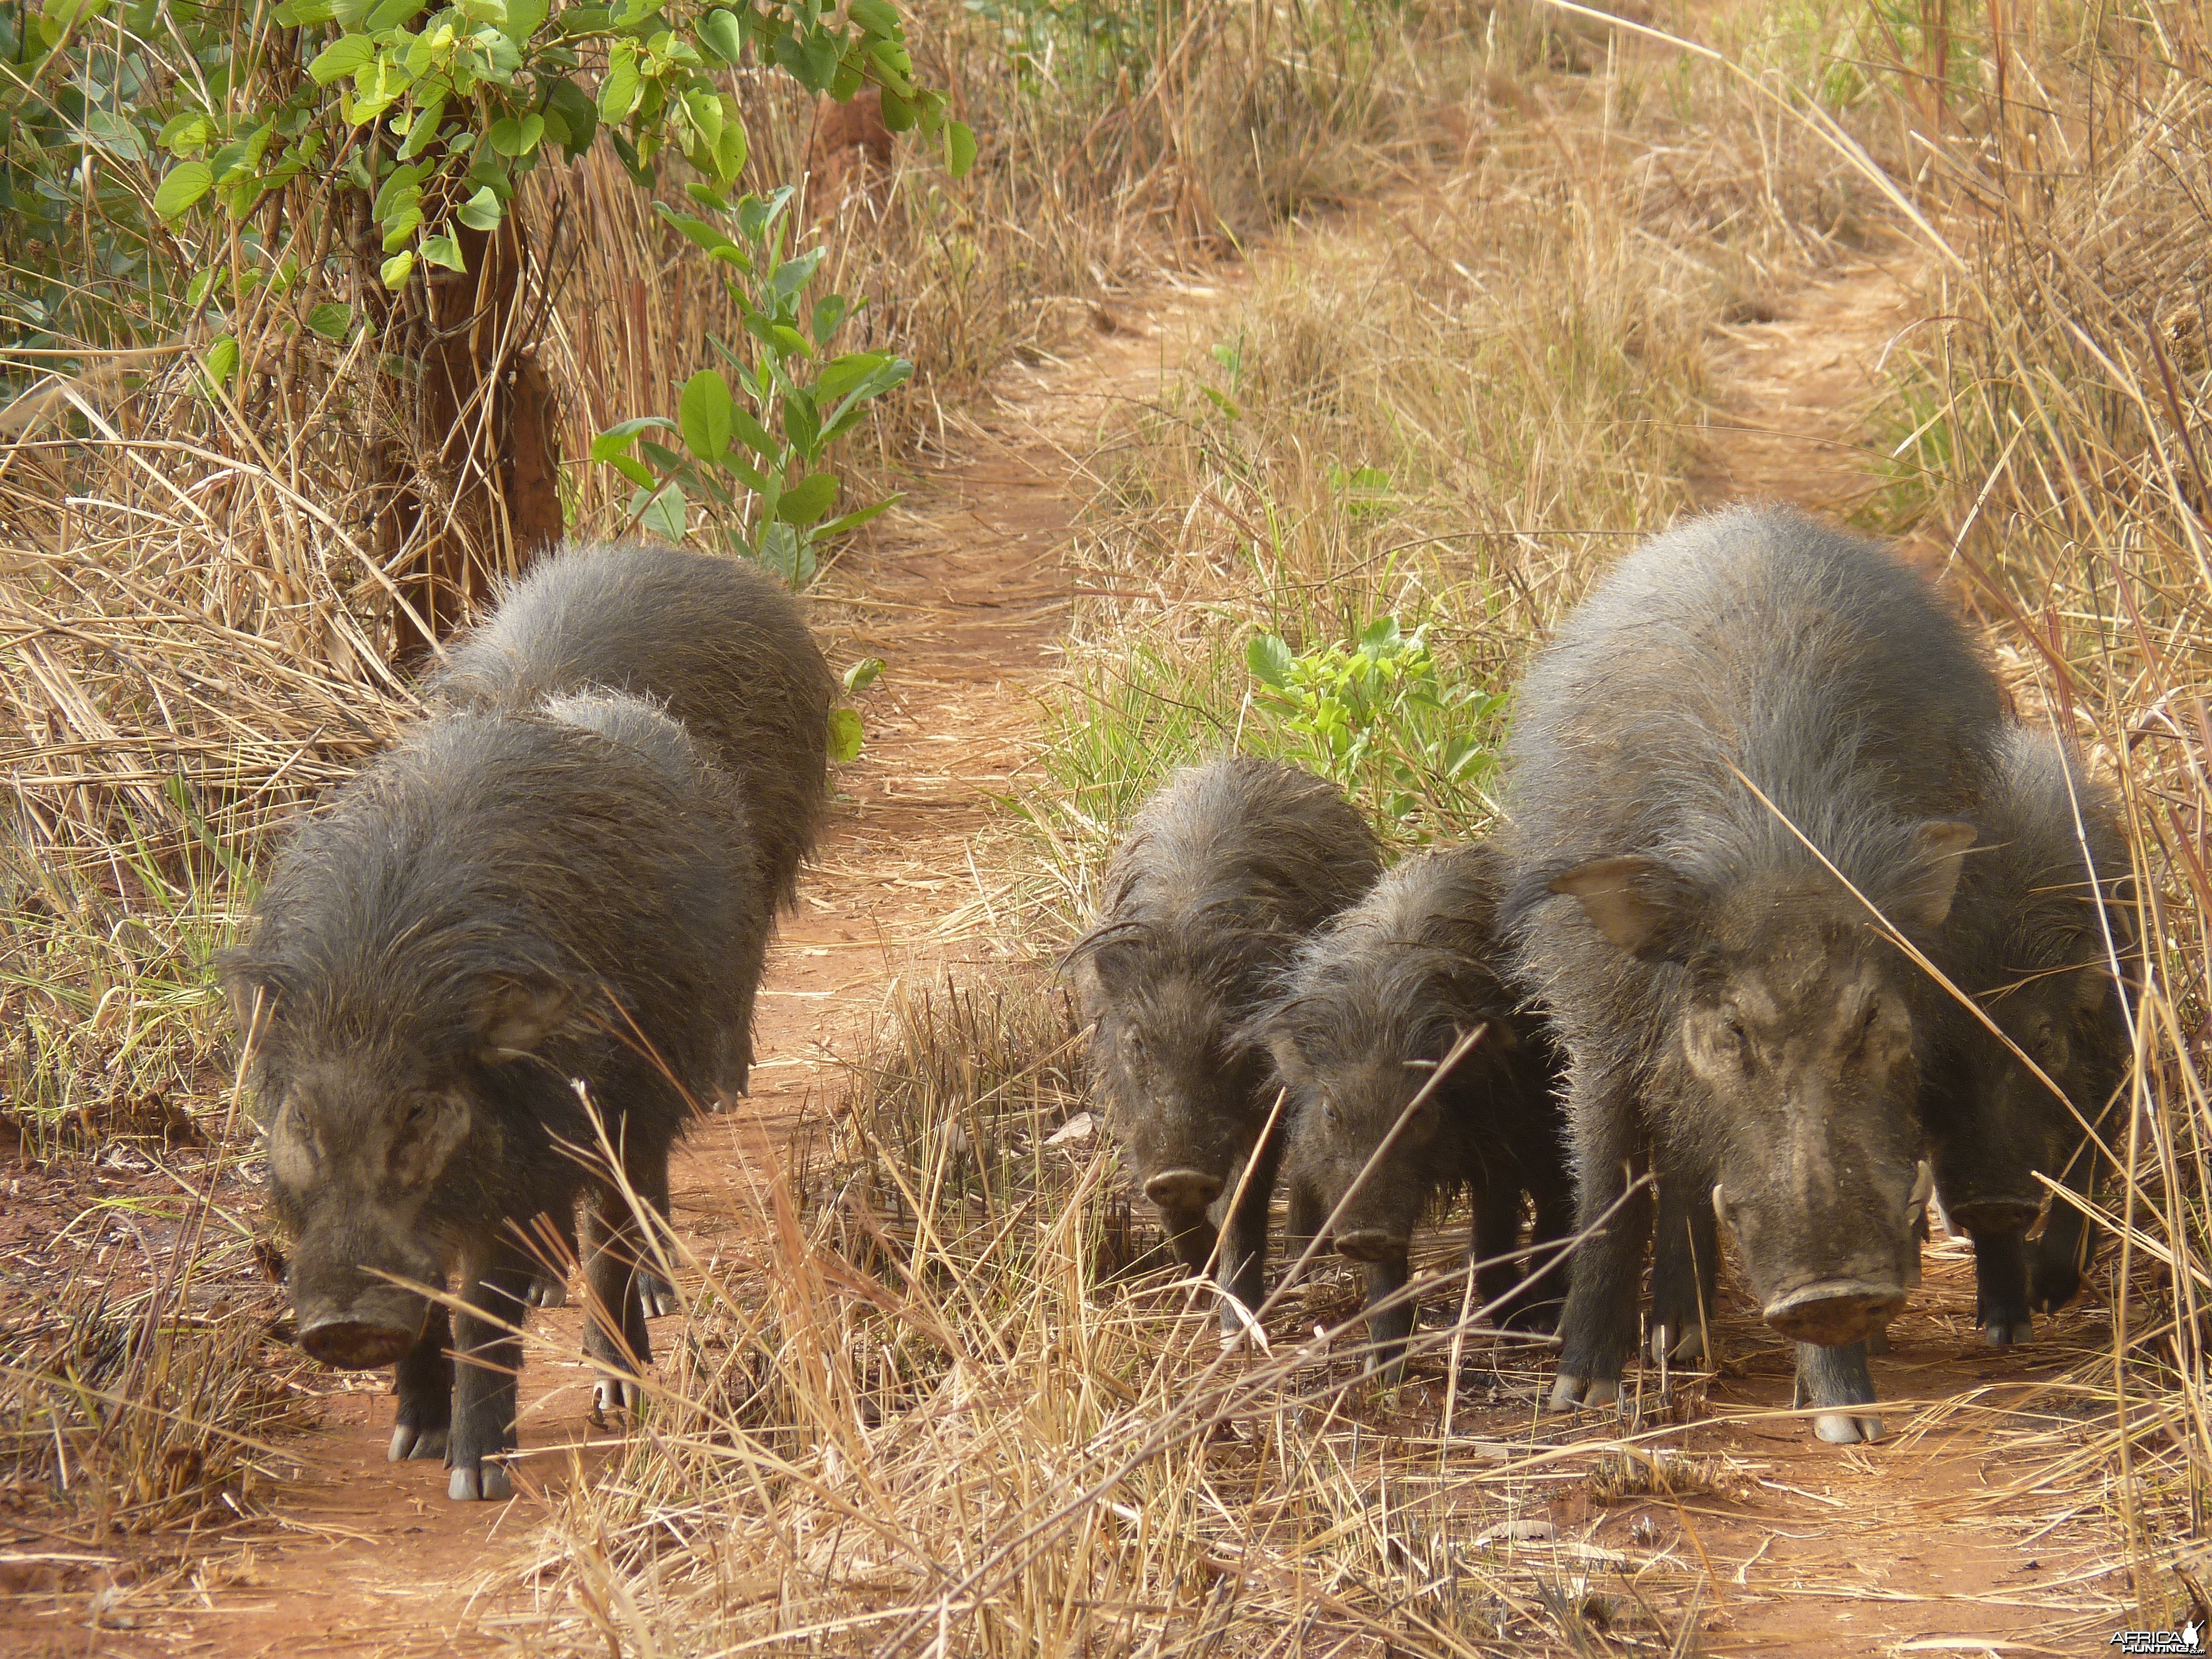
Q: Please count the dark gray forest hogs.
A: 6